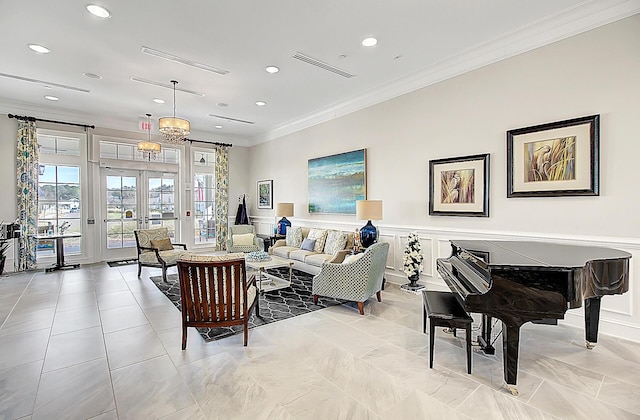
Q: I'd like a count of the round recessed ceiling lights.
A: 8